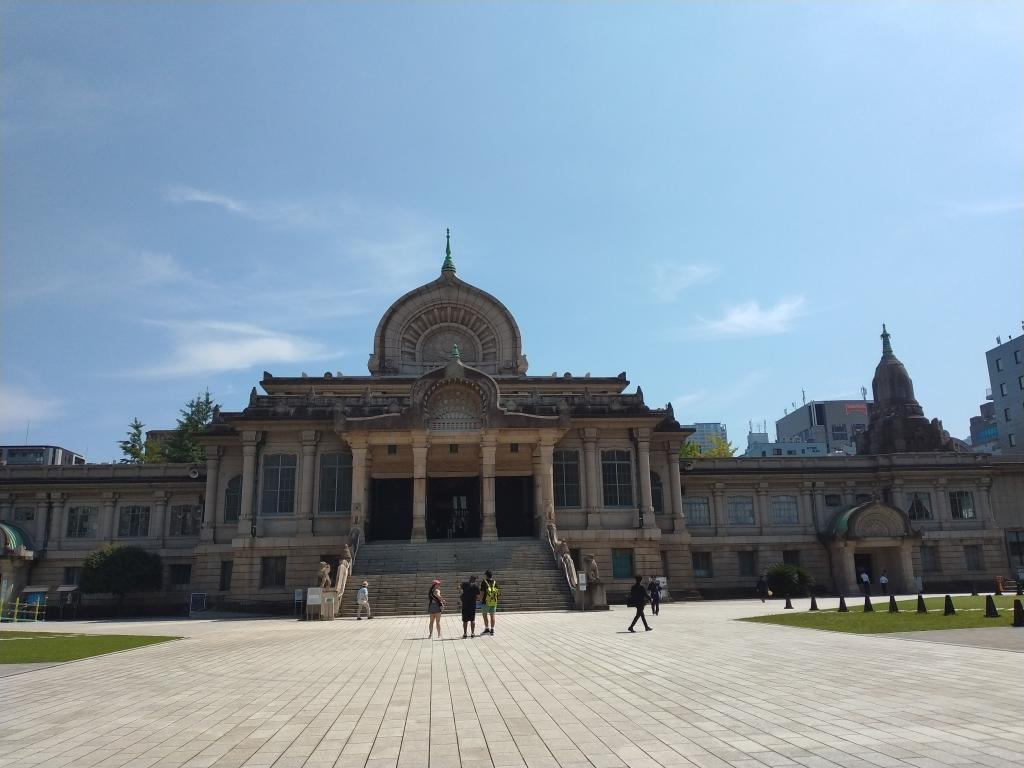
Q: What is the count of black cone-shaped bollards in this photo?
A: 9